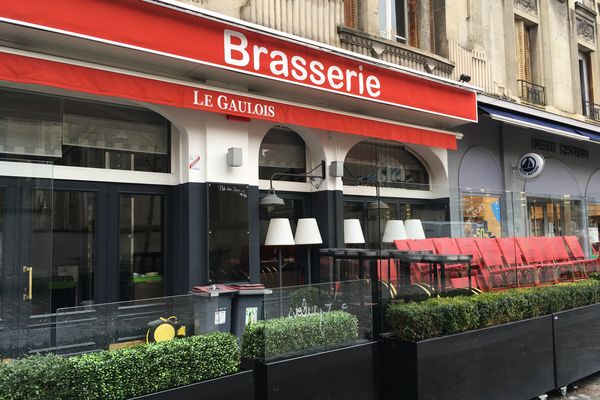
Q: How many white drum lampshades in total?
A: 5